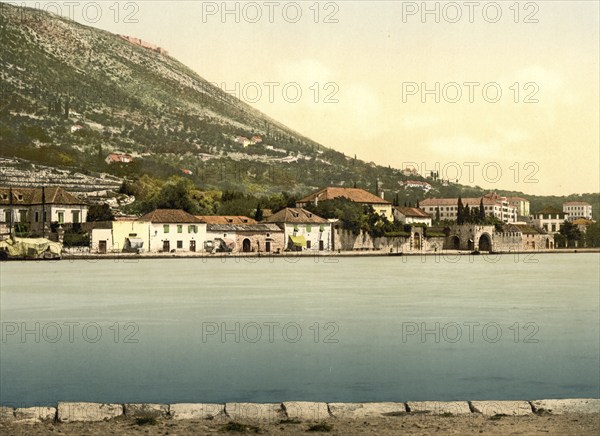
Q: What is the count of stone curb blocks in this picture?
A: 11